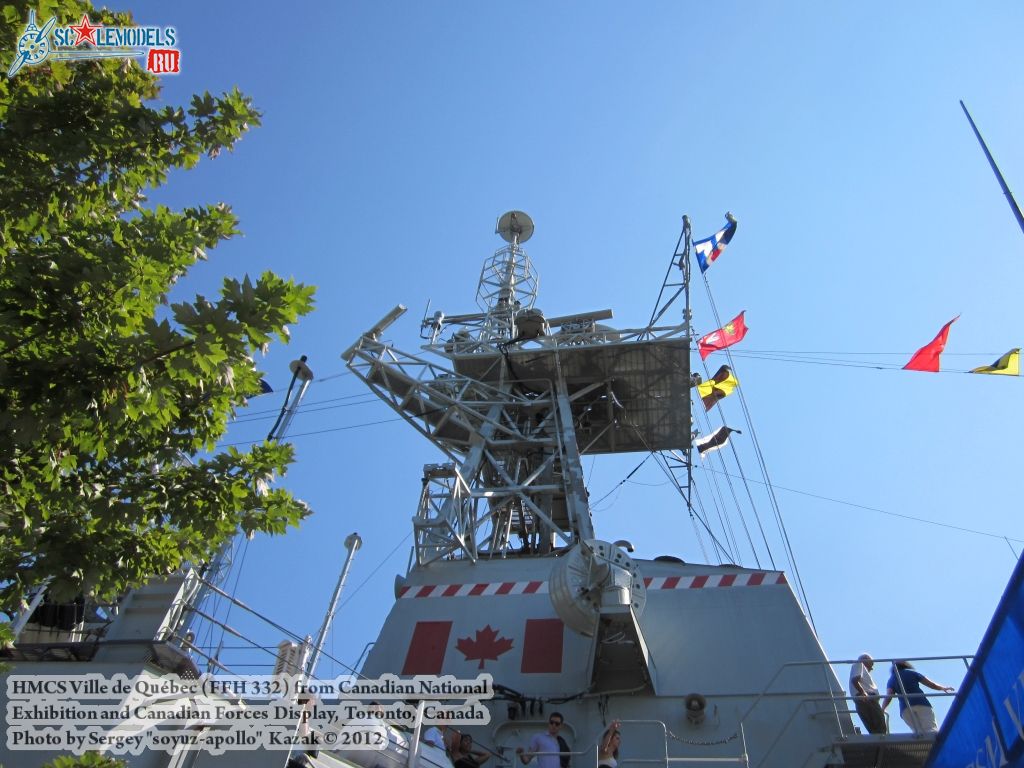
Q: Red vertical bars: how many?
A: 2